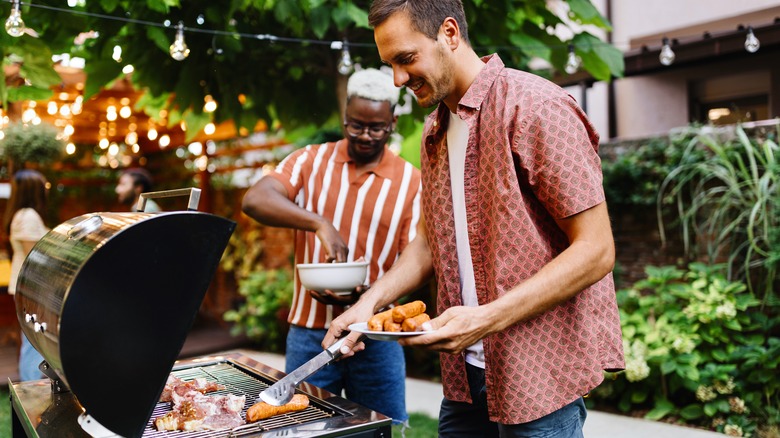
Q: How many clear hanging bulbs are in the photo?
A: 6